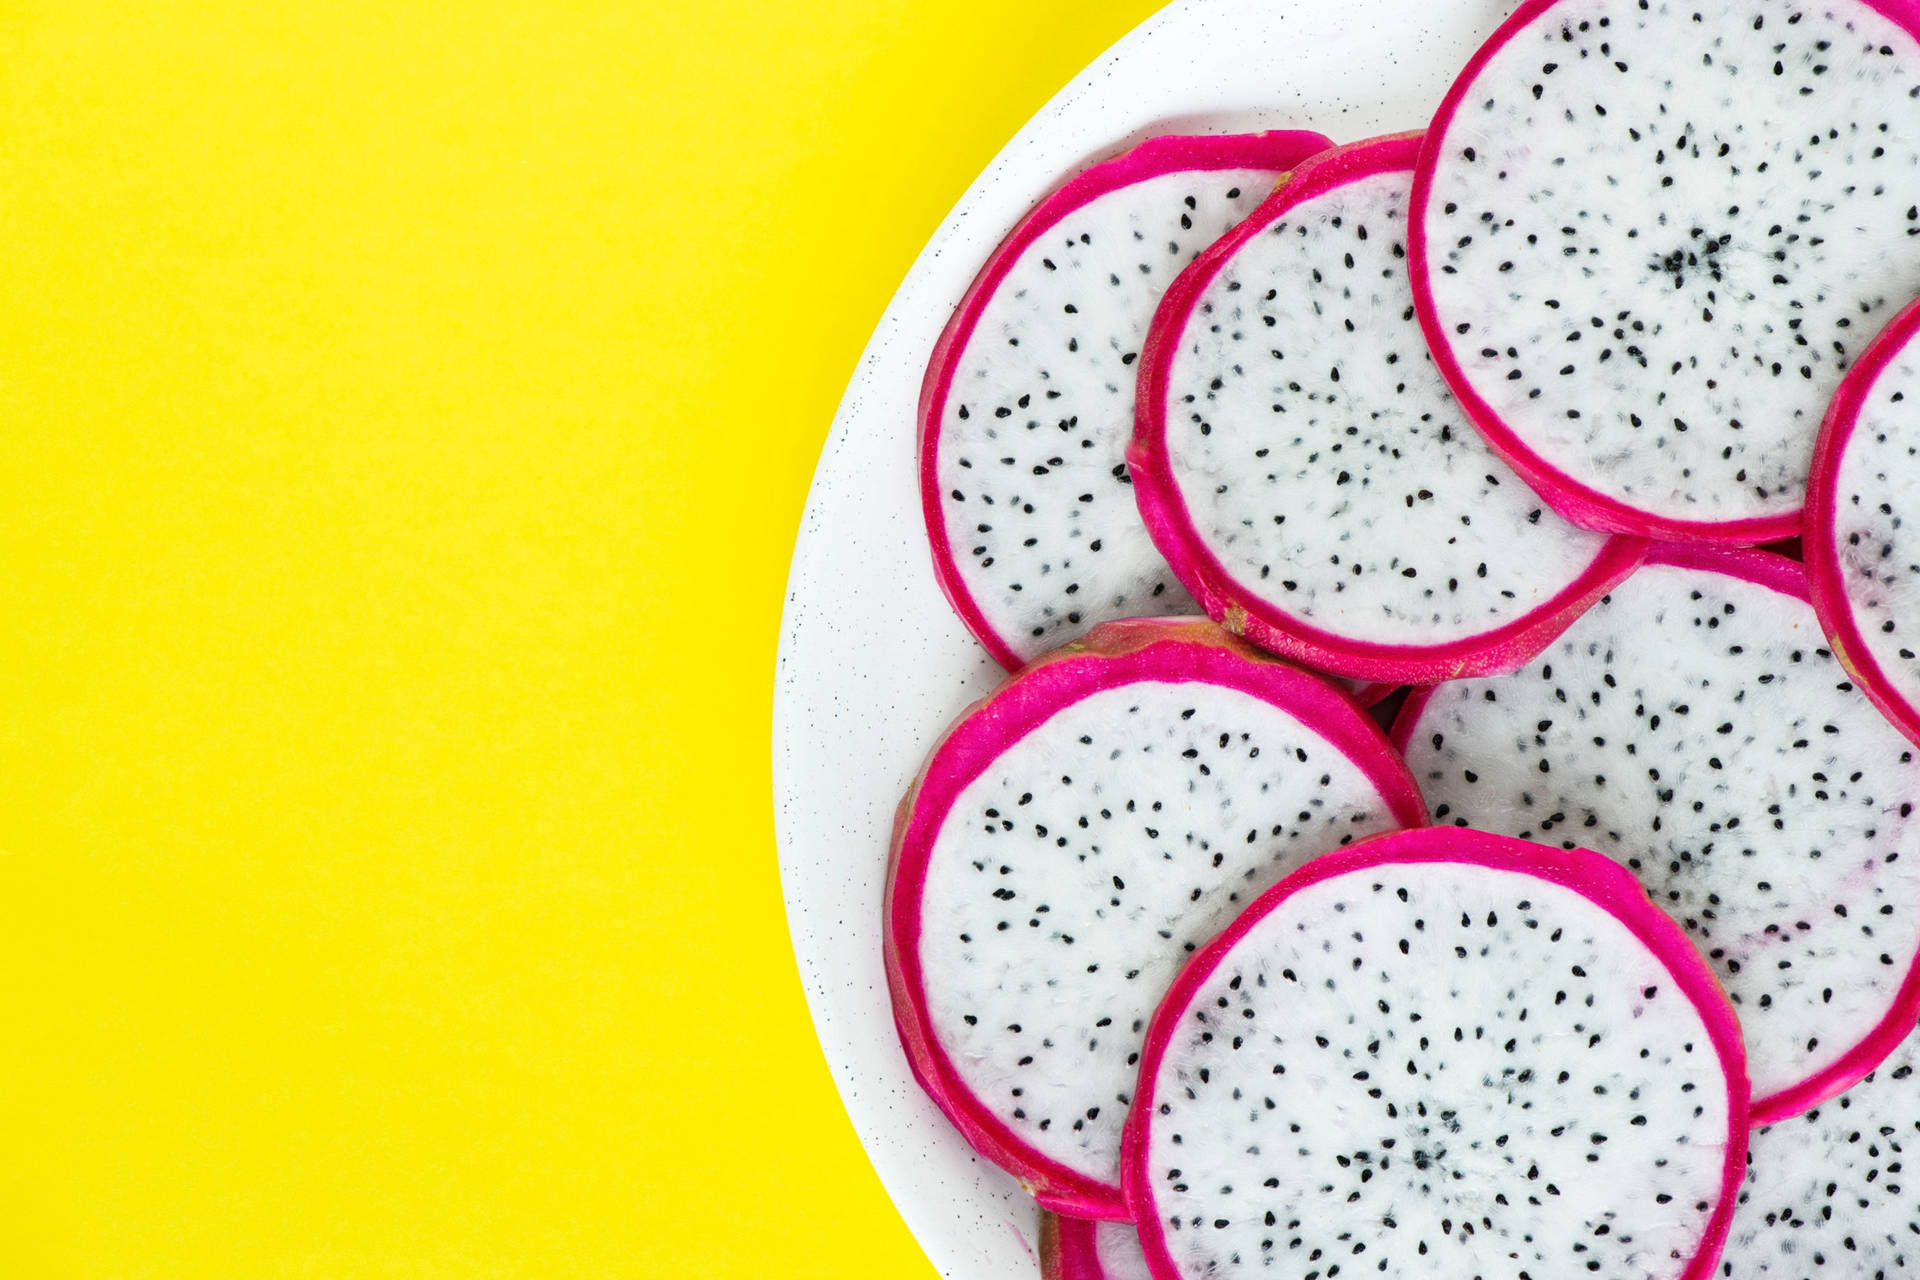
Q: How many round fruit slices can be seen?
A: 9